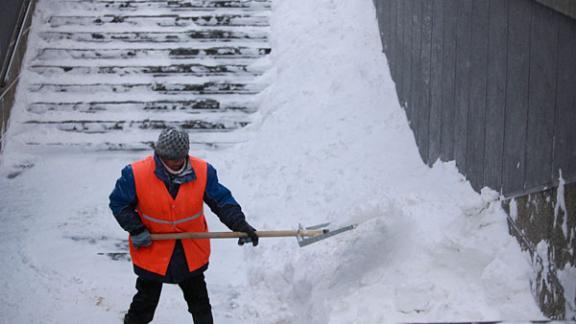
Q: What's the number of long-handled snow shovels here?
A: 1